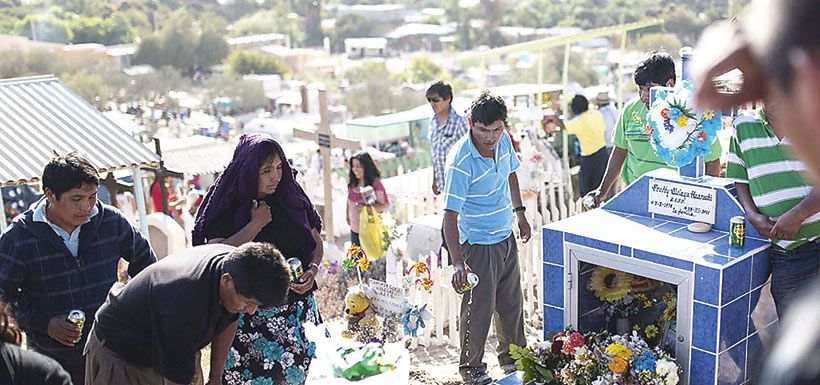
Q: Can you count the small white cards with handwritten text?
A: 2